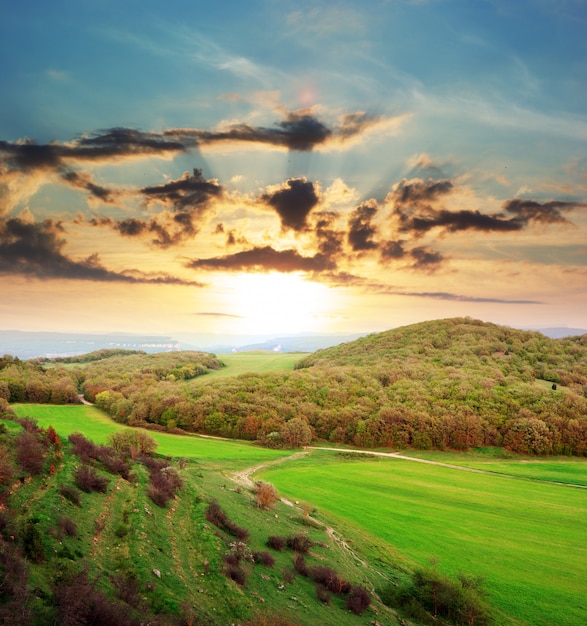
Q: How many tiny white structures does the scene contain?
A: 2